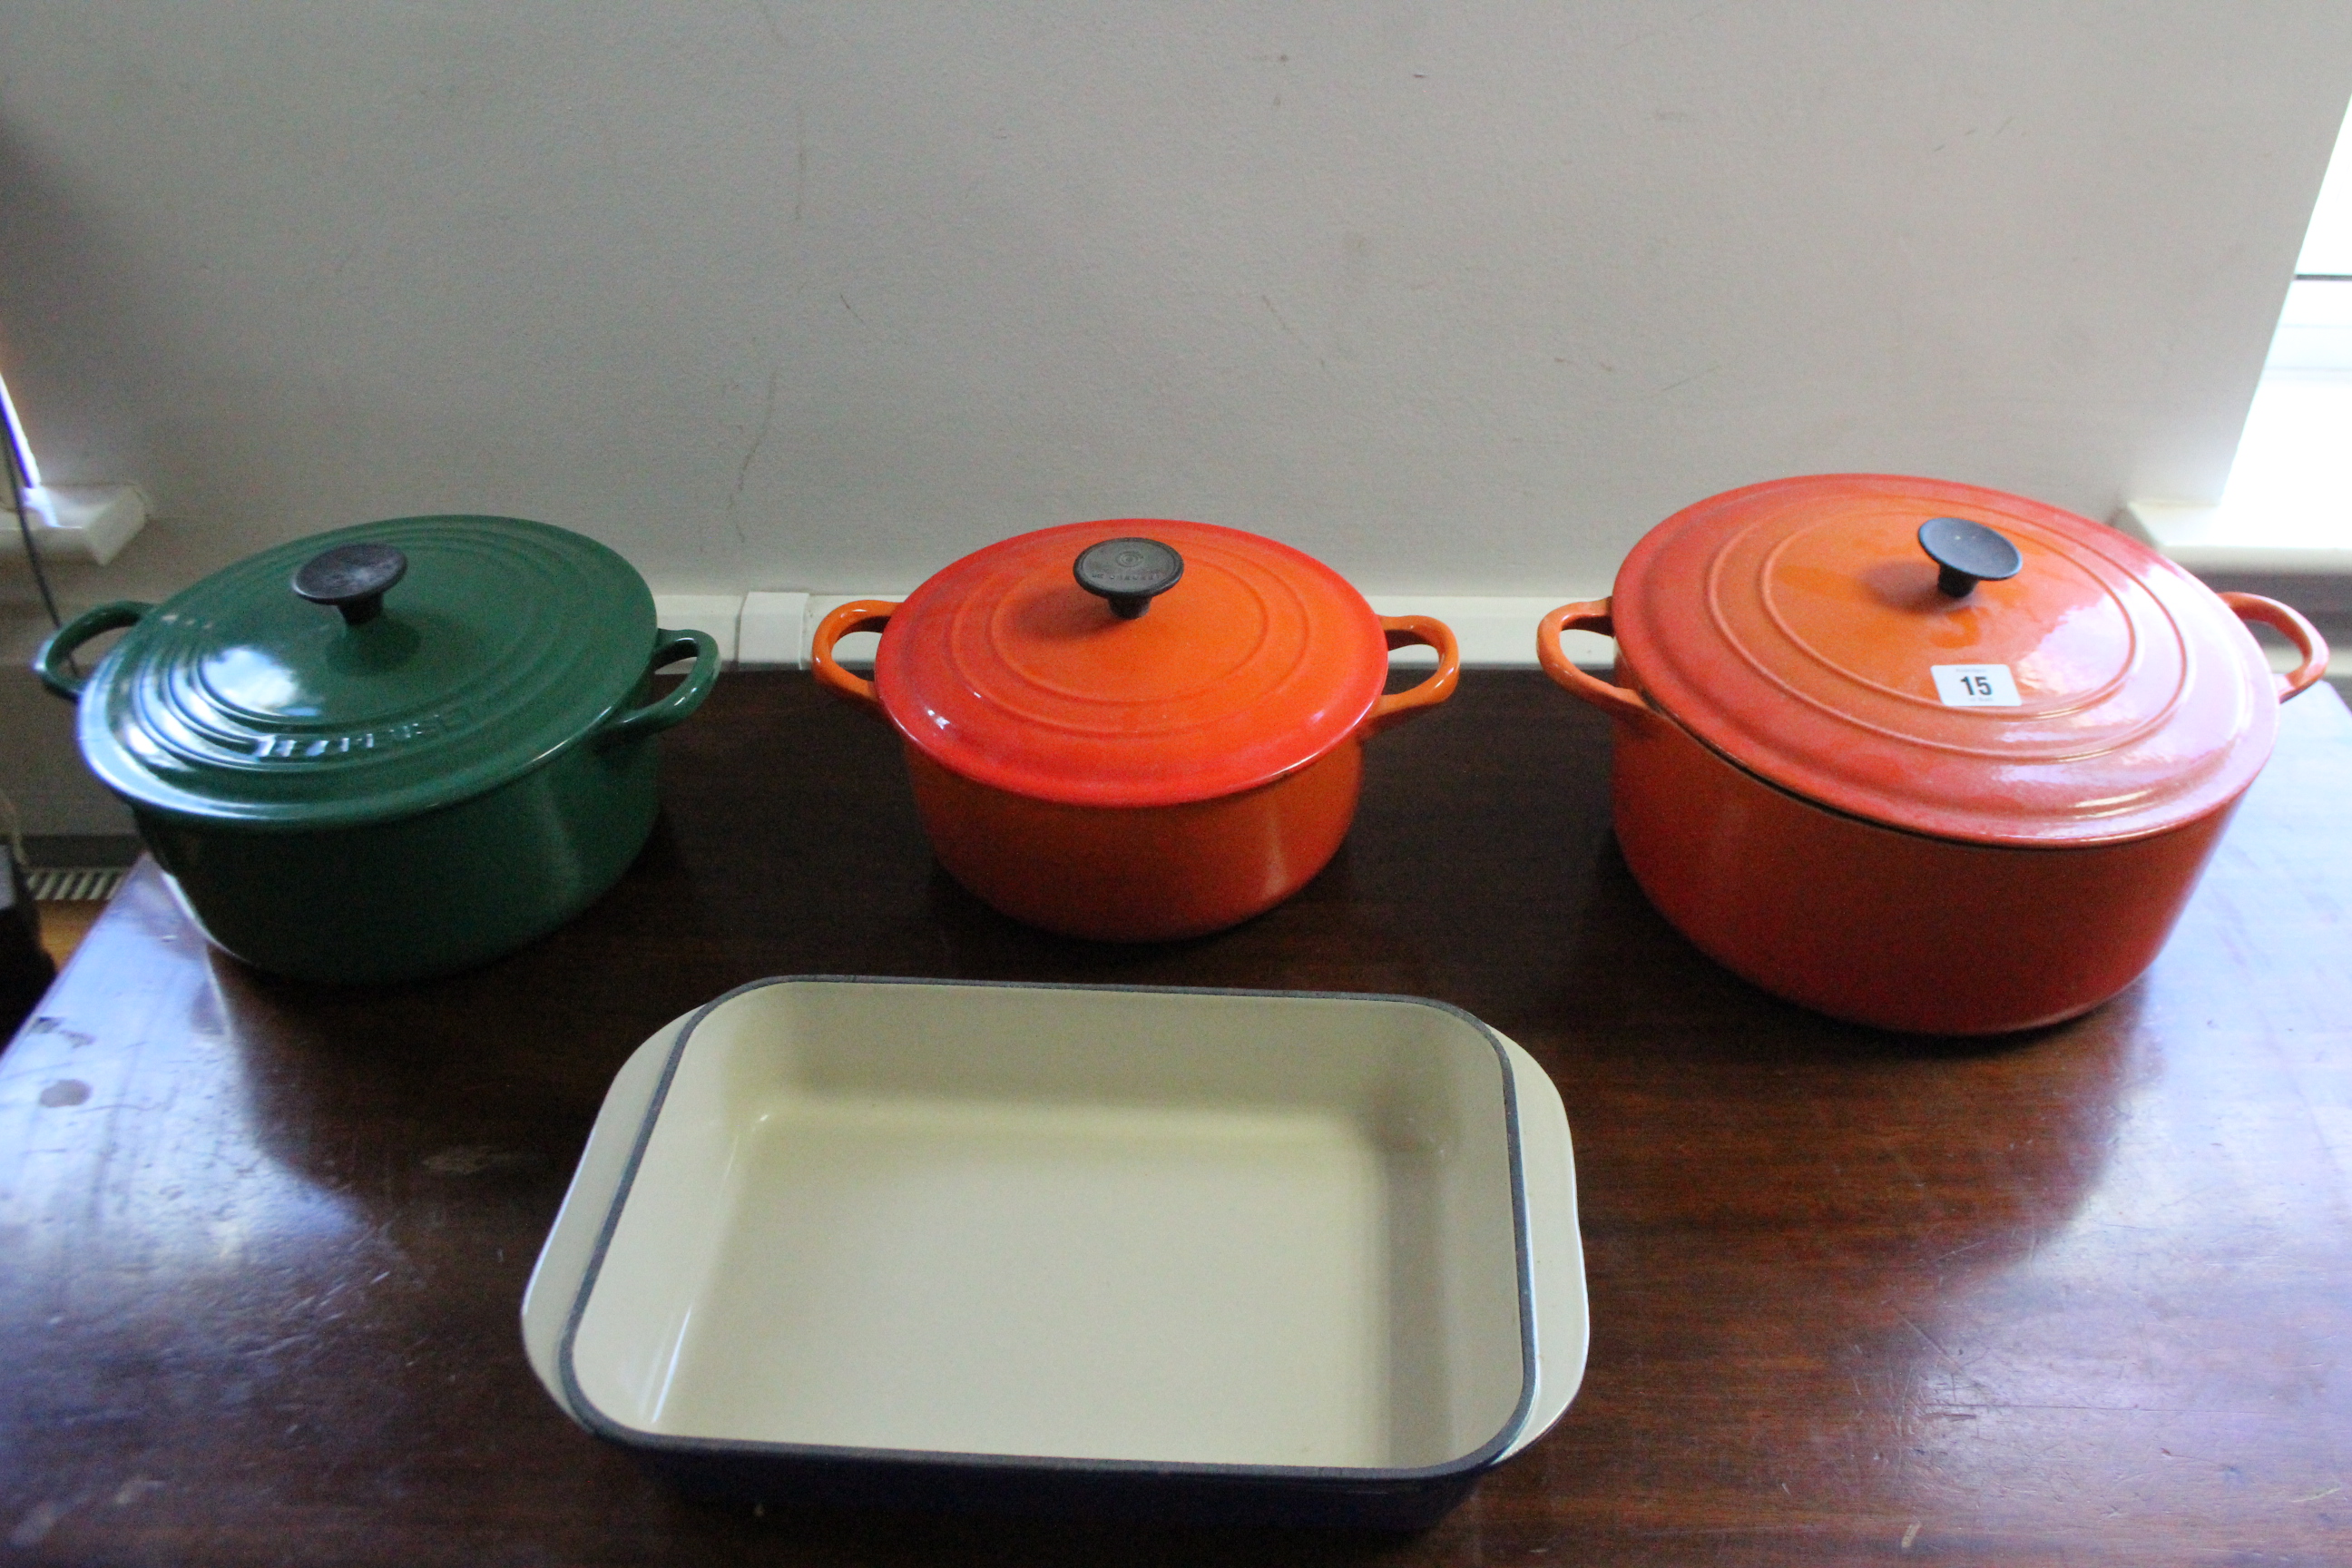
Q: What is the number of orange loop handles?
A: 4